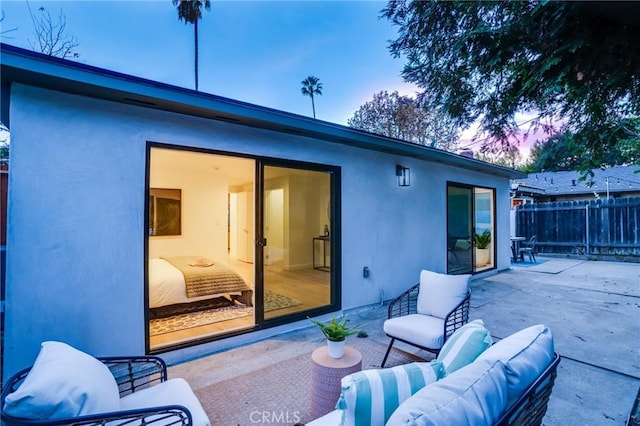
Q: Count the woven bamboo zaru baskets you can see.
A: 0